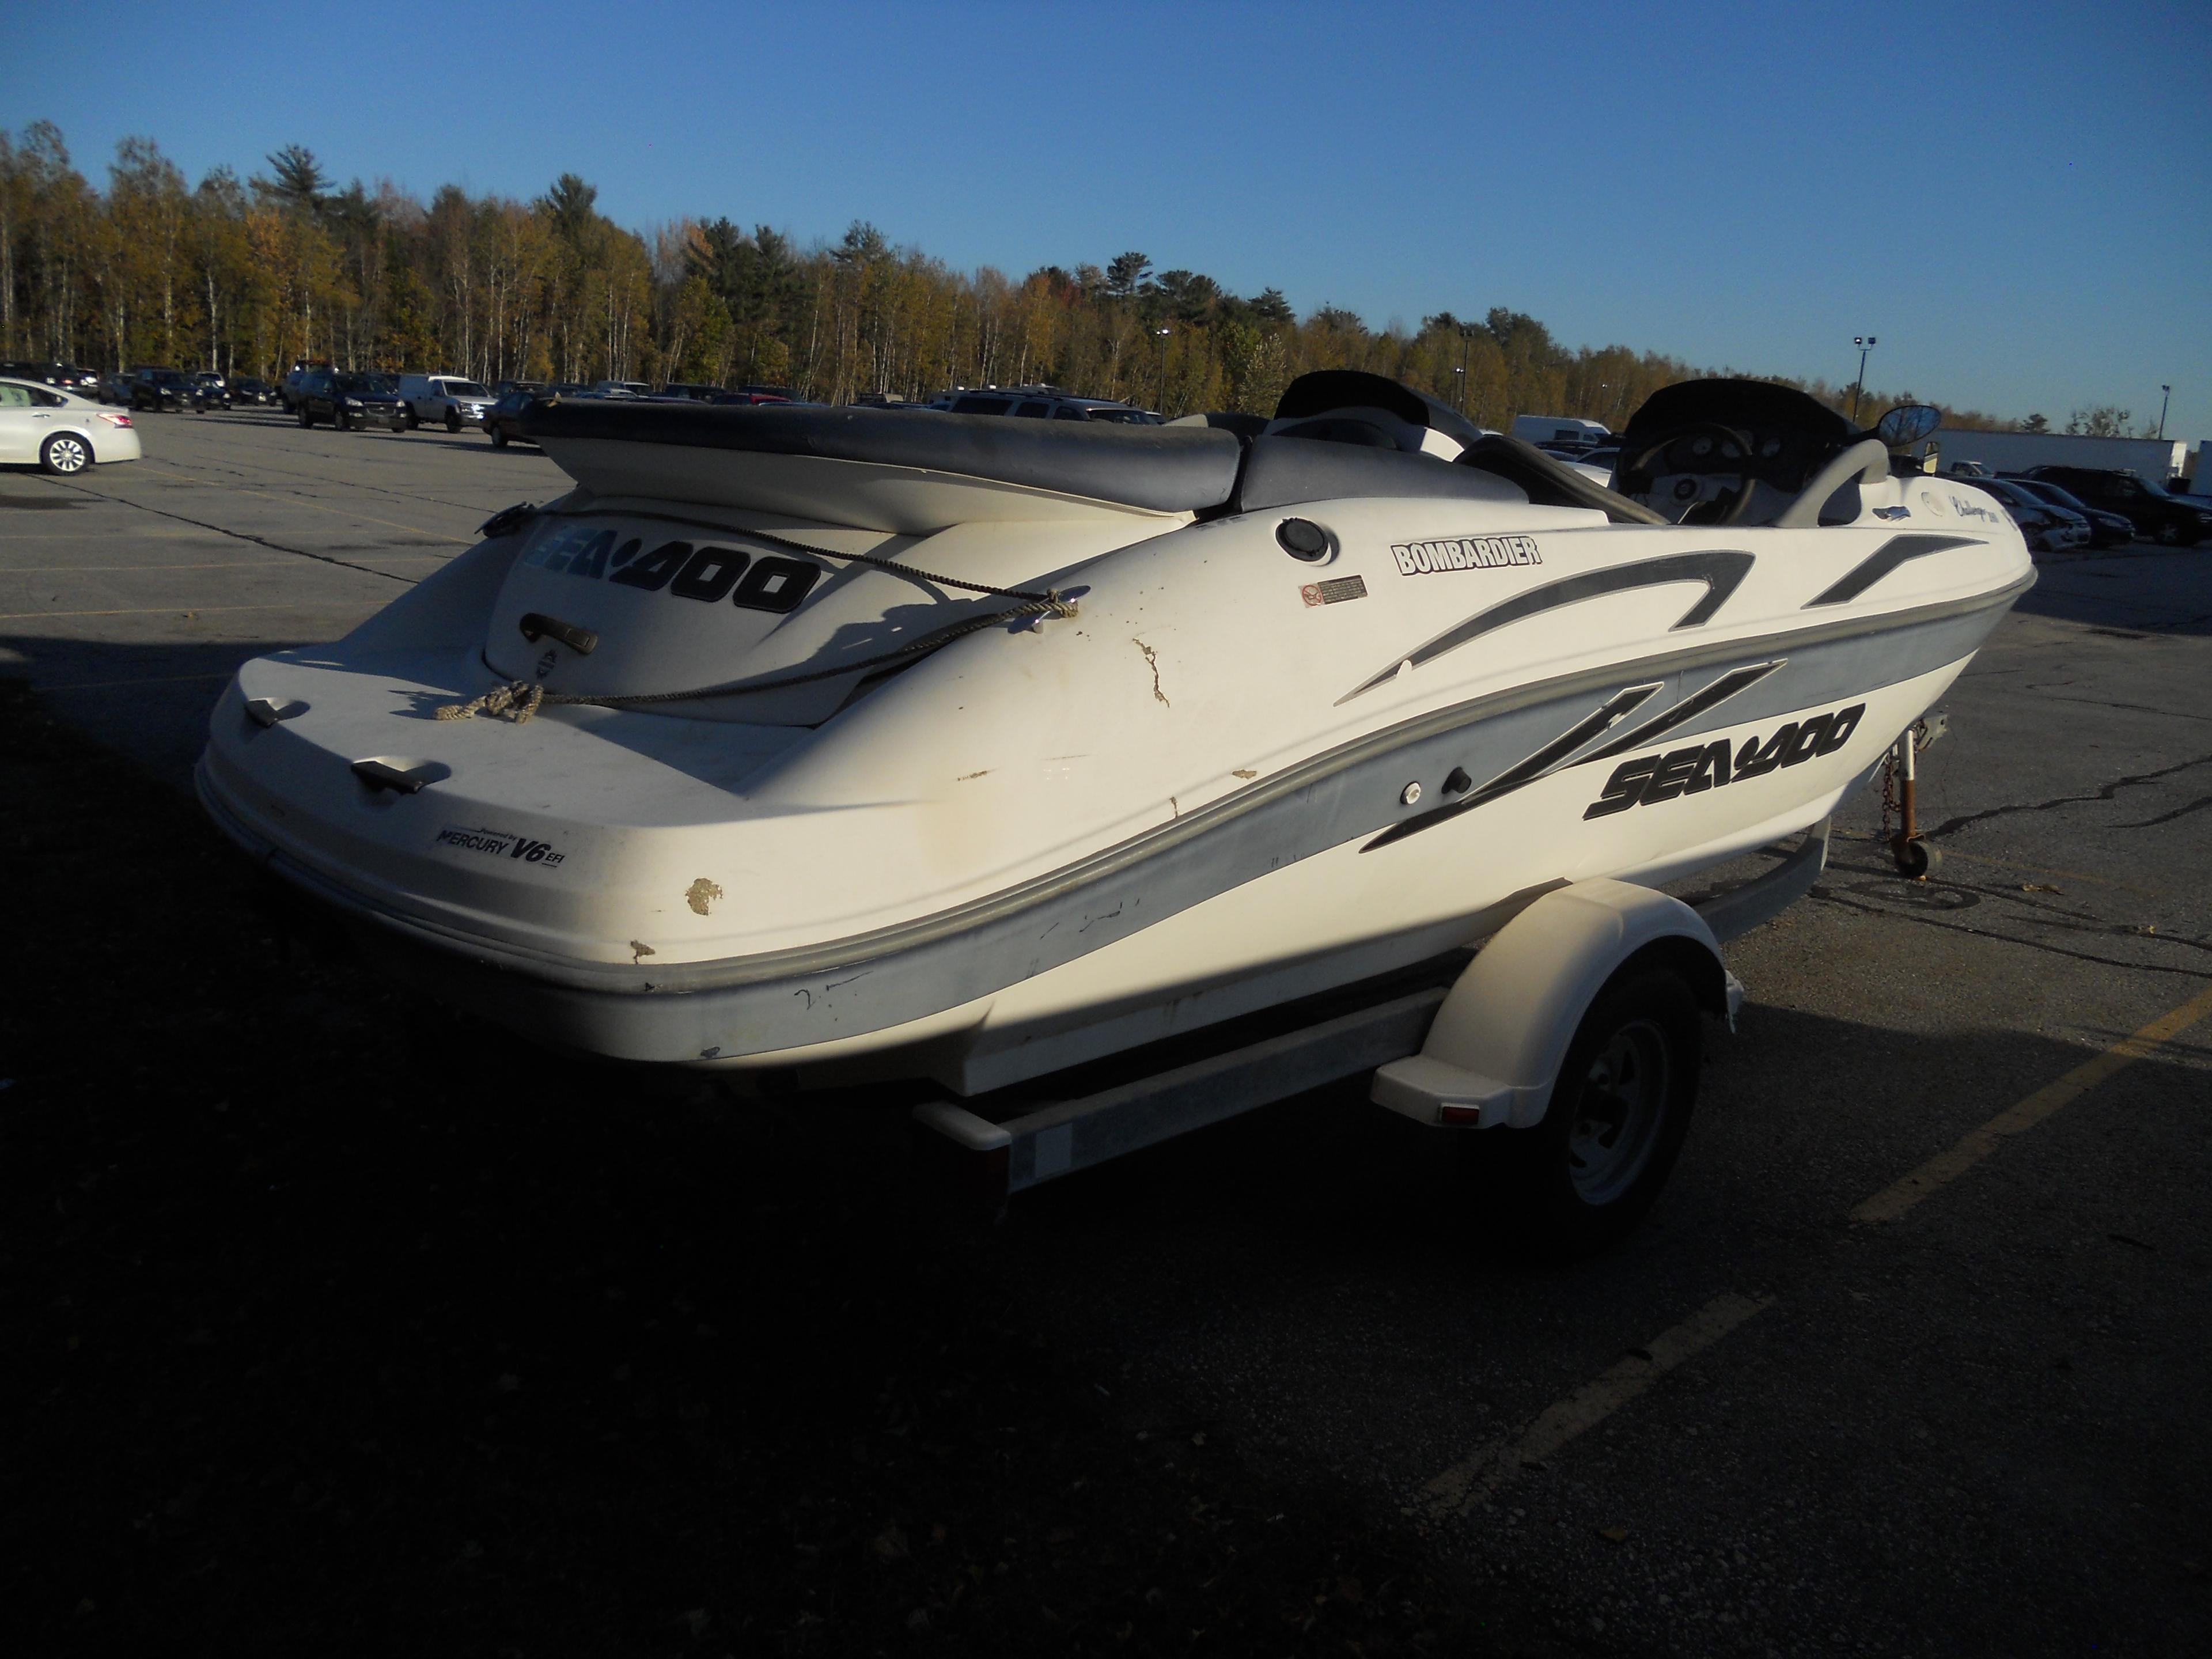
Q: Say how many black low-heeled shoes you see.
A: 0